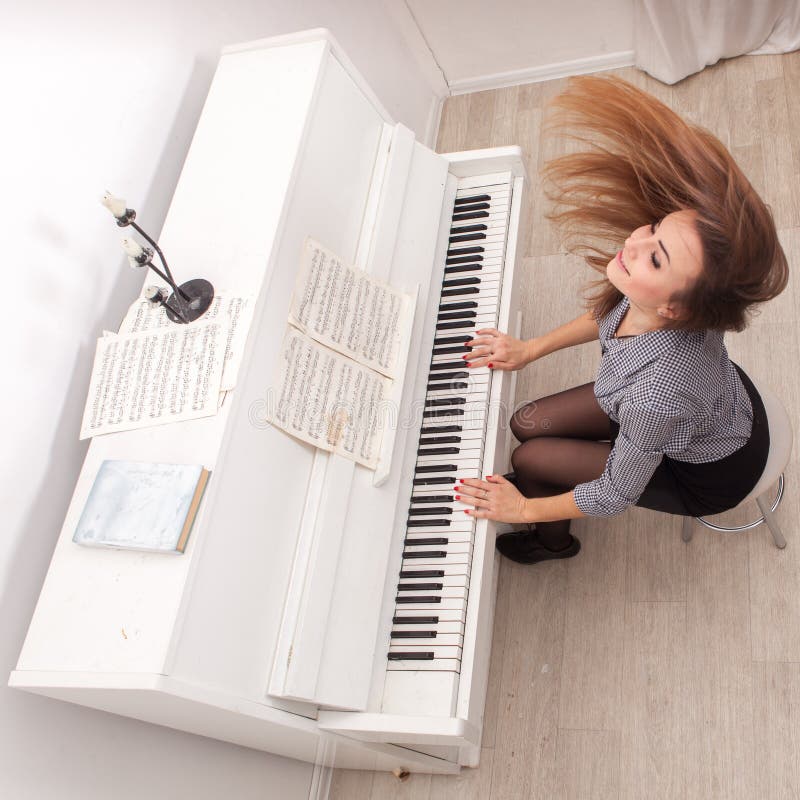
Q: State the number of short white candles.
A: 3